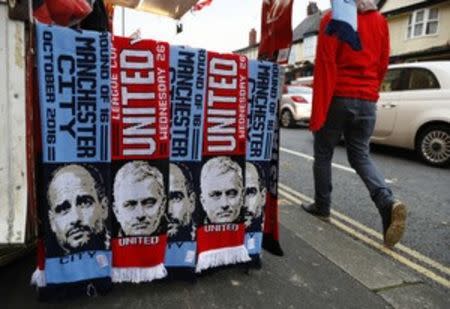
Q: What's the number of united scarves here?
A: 2